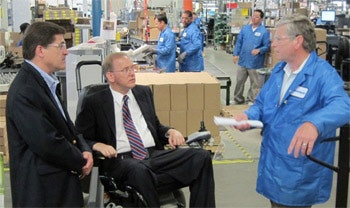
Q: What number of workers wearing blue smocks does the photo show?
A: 4